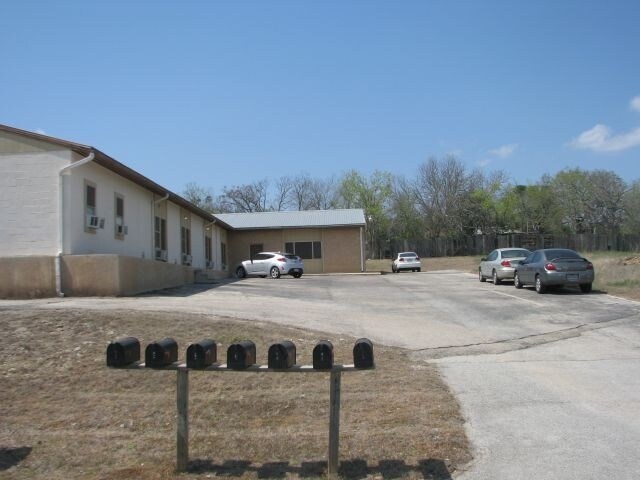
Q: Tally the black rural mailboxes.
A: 7